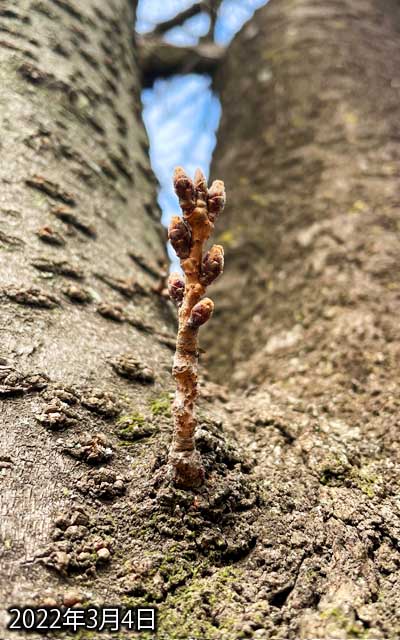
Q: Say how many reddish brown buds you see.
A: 7